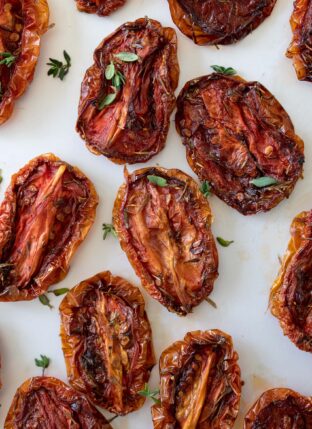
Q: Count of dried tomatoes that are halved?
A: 13